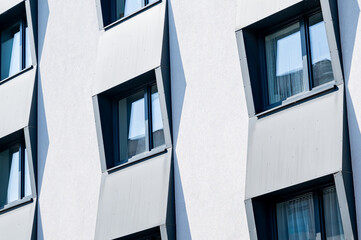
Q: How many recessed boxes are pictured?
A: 7